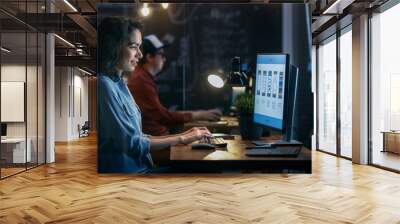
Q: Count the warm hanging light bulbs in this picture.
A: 2